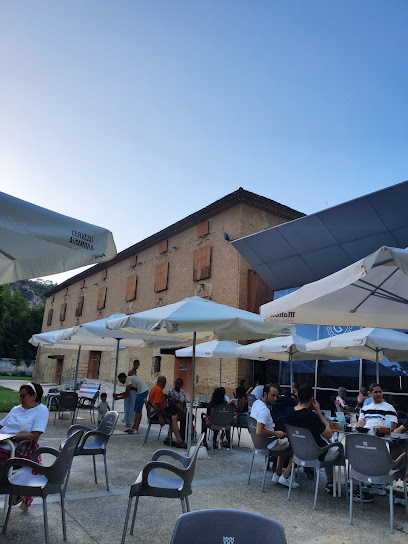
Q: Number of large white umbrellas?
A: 8